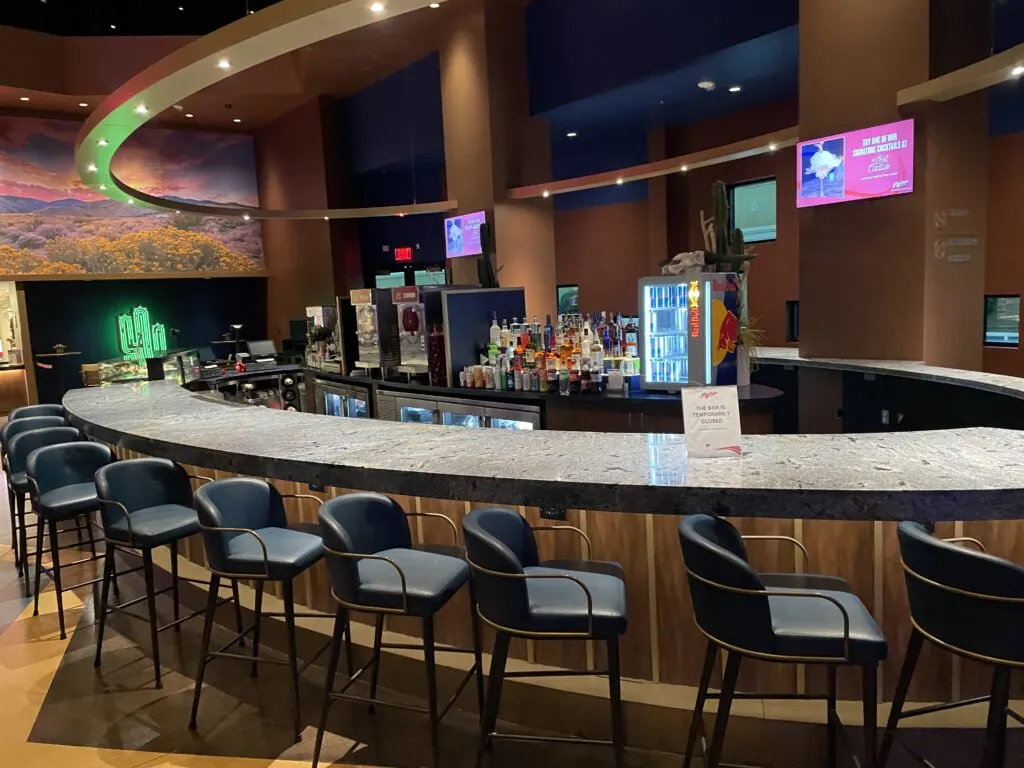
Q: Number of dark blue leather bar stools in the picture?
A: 10